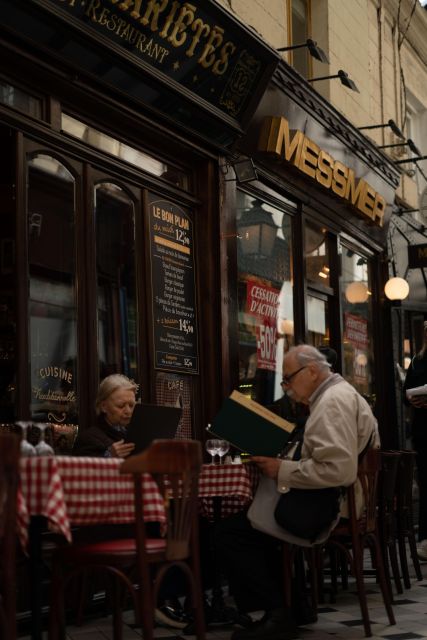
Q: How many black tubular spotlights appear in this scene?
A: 4